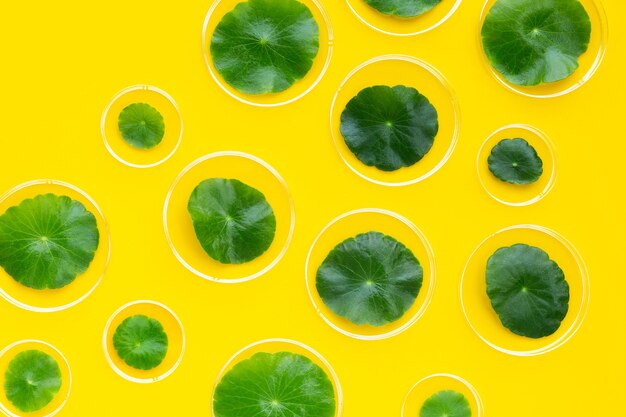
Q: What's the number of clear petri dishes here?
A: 14